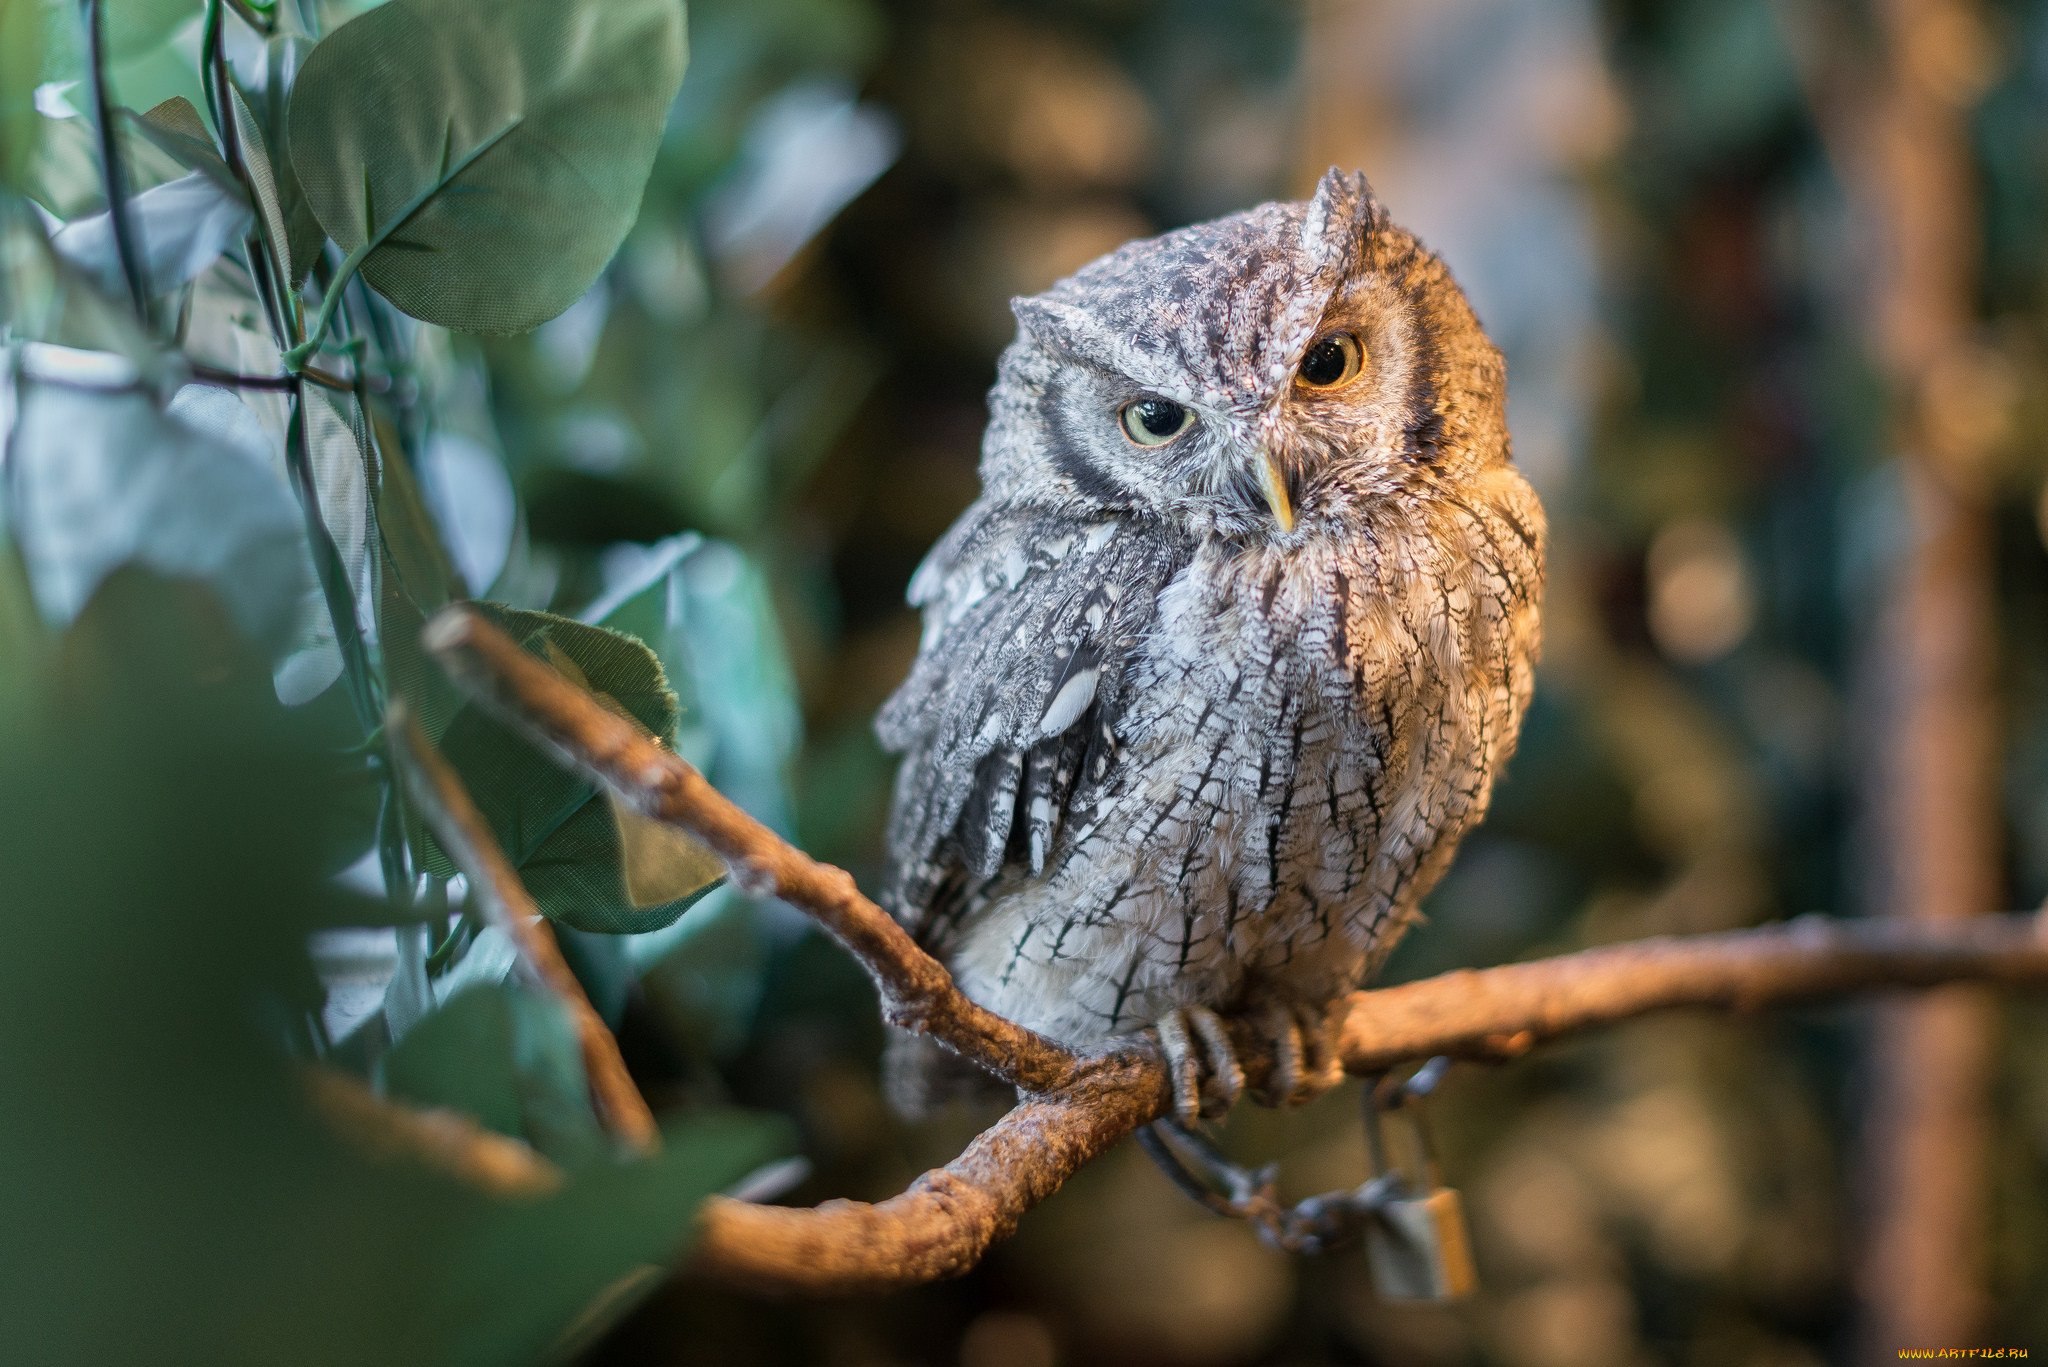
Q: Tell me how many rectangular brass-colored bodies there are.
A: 1